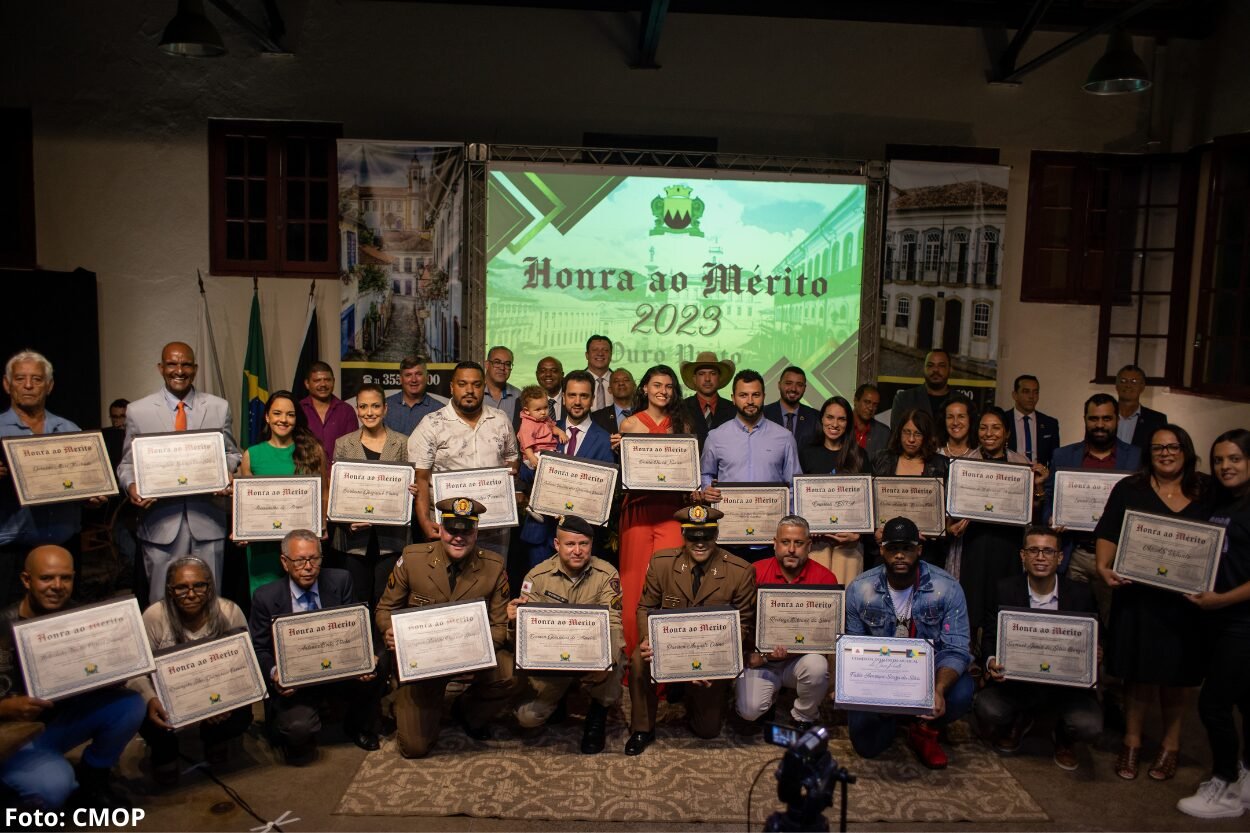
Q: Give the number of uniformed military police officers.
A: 3